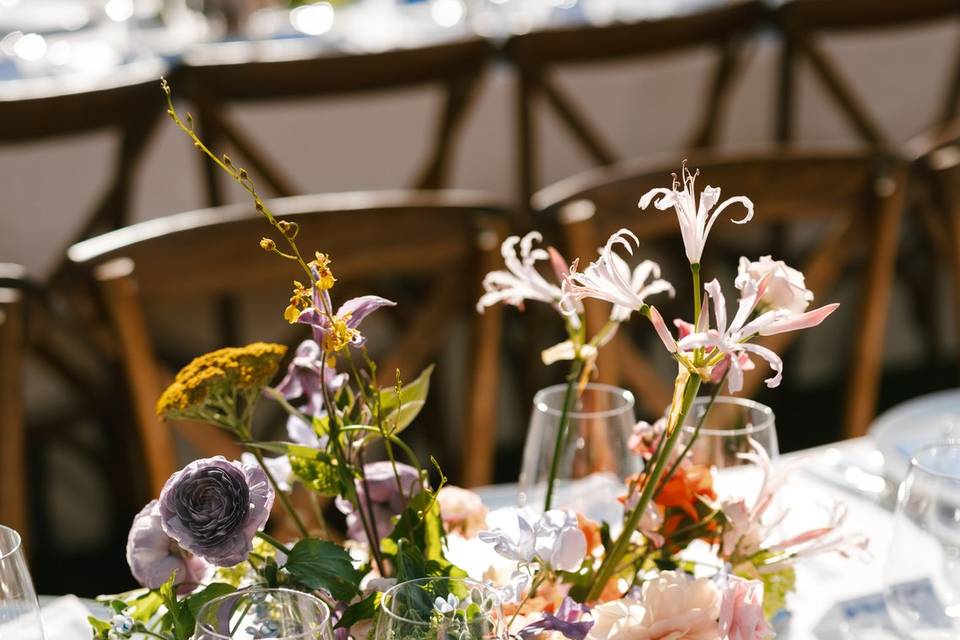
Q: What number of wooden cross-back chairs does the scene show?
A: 8